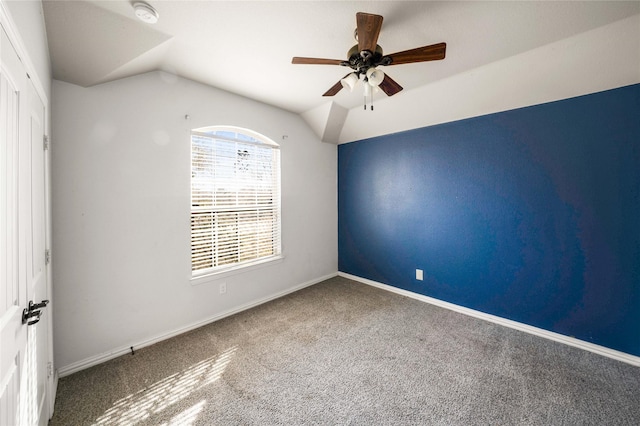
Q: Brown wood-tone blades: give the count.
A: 5